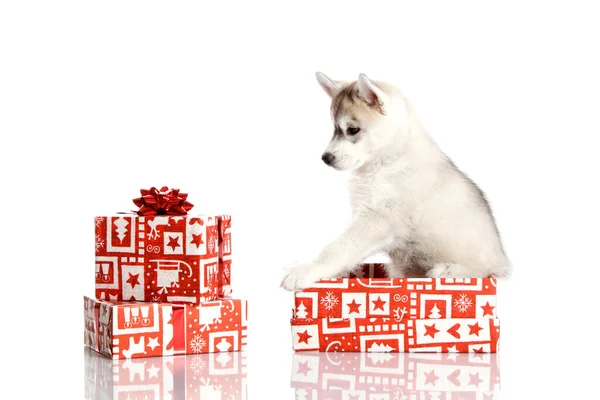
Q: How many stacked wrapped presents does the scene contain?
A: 2